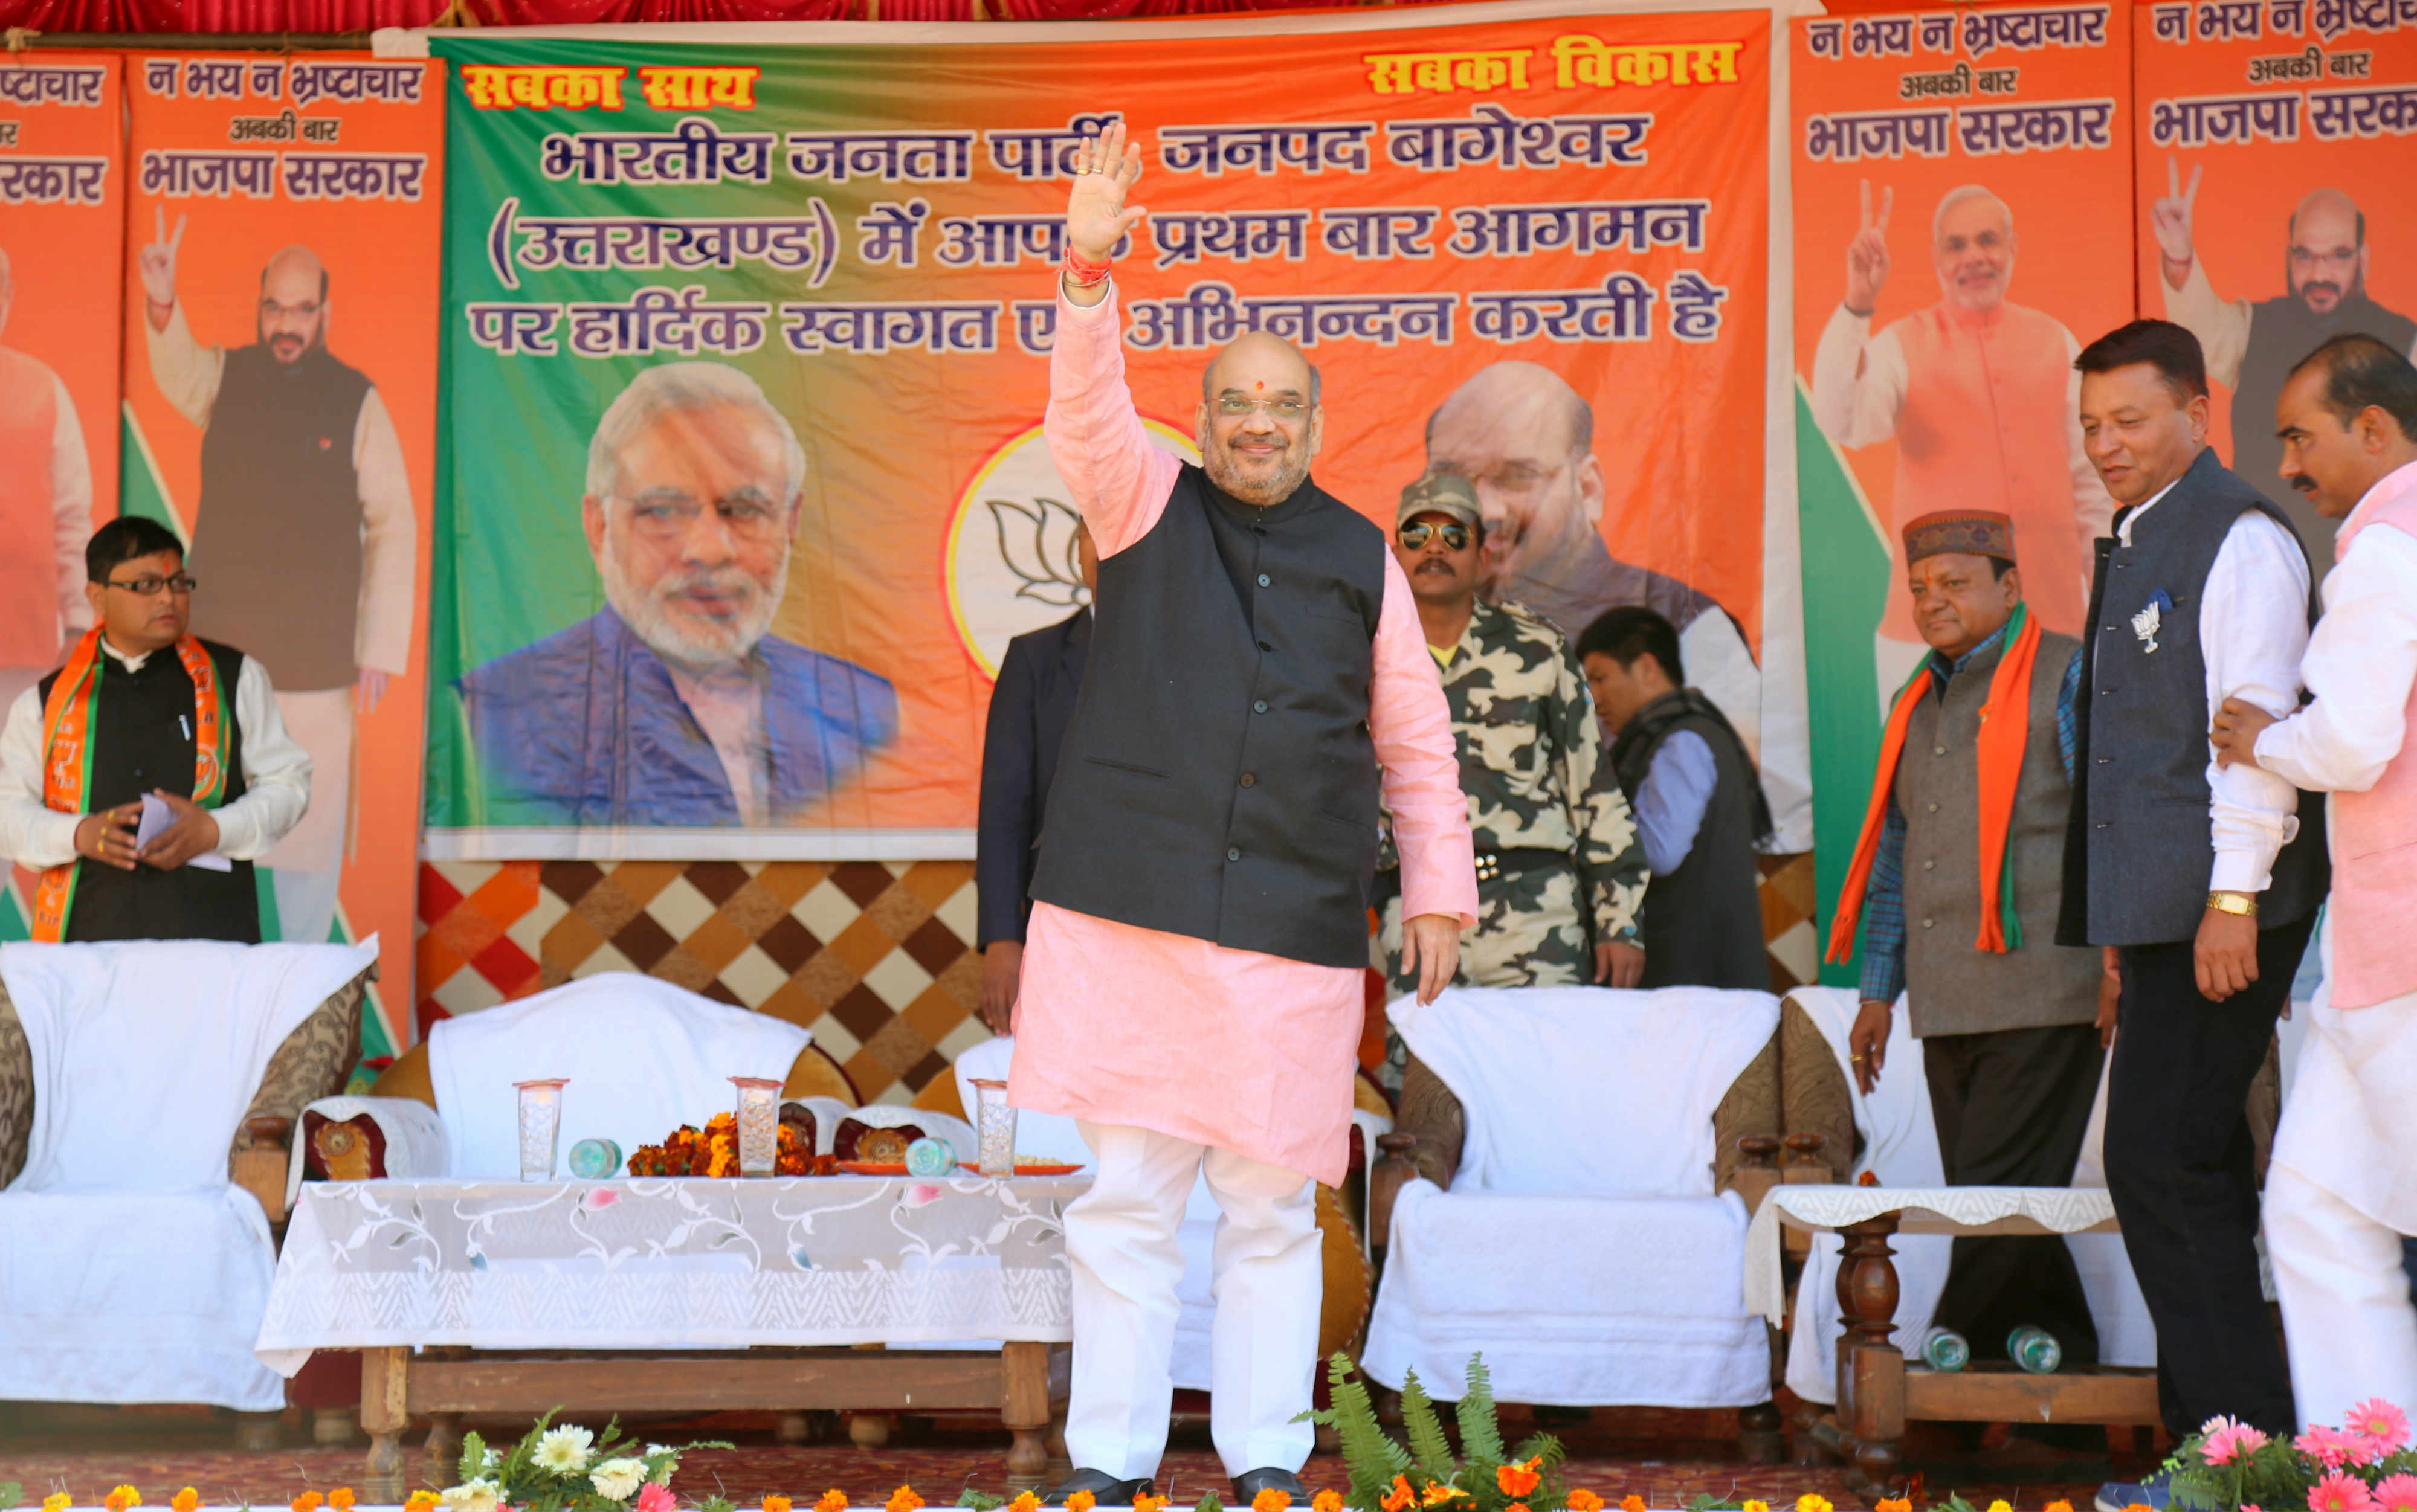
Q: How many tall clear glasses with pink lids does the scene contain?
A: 3